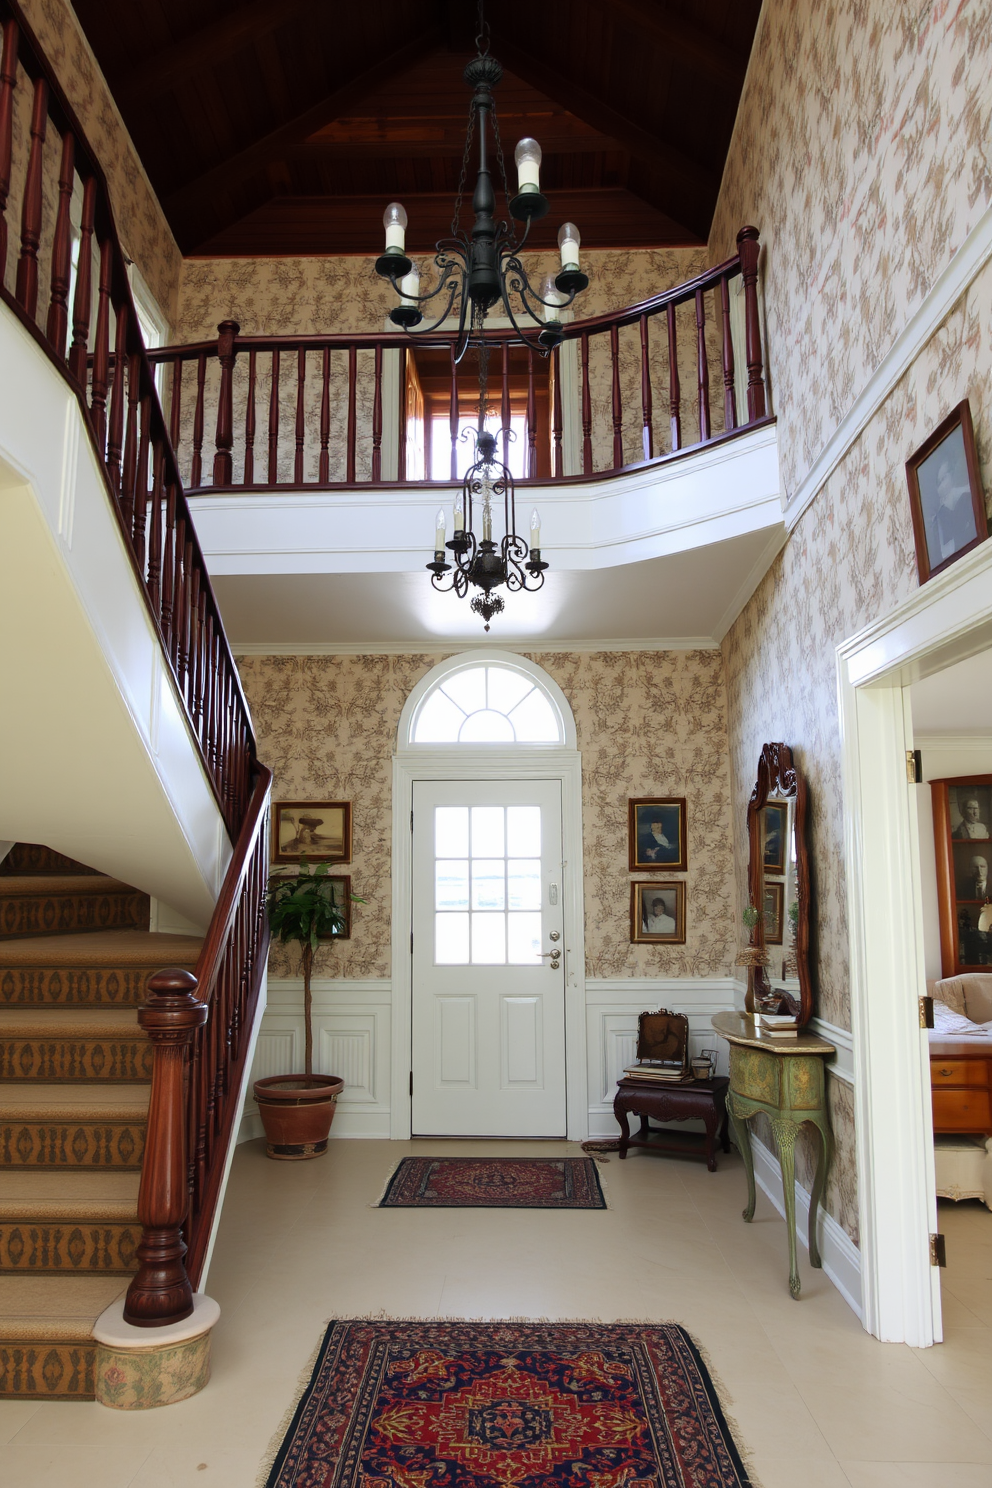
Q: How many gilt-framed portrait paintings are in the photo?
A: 2